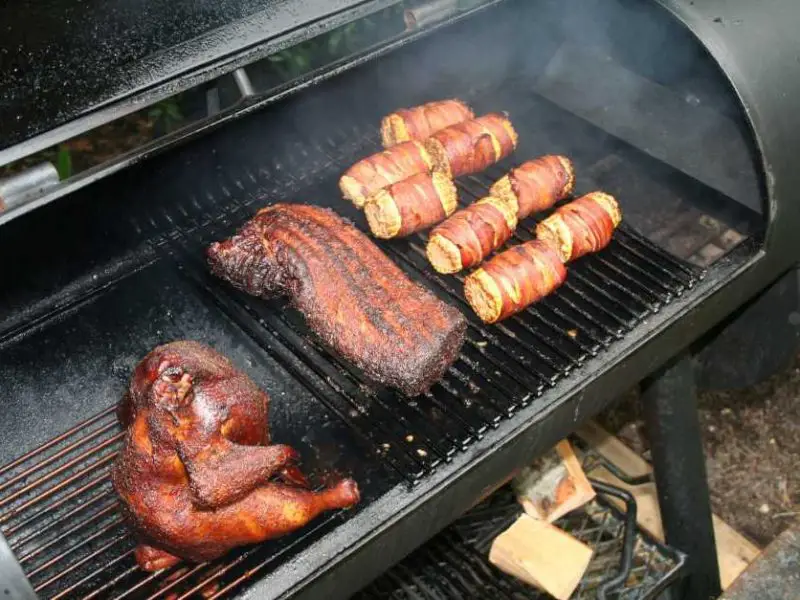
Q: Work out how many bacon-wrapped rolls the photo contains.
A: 8